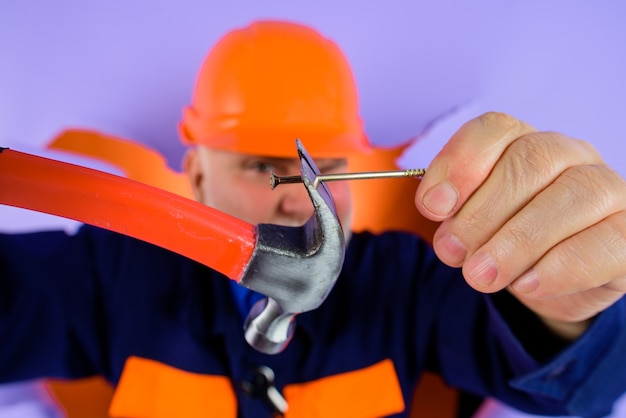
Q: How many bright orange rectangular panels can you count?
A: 2